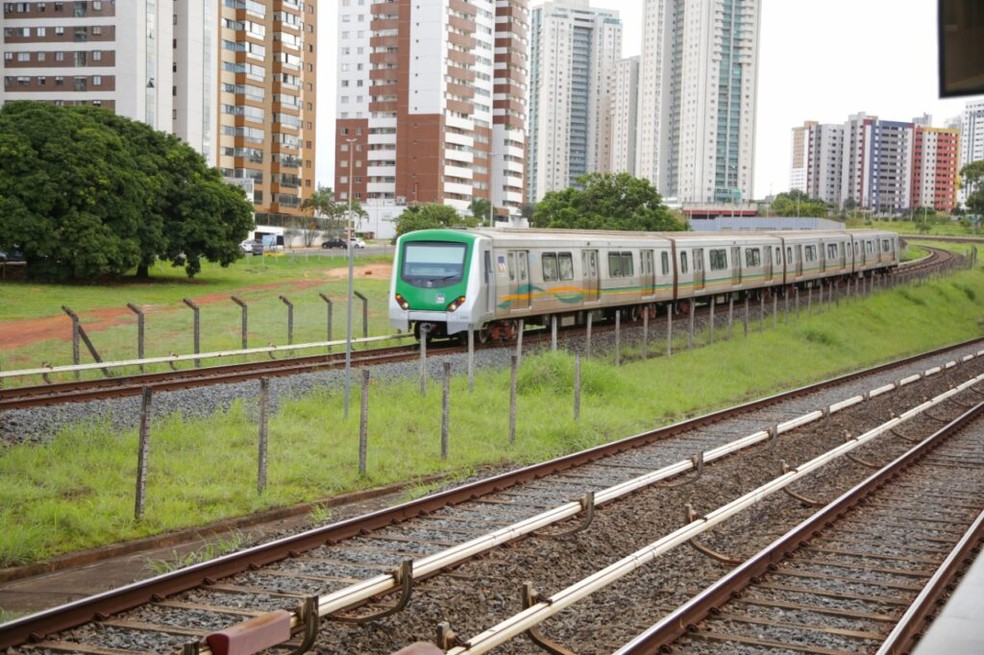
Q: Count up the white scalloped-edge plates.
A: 0